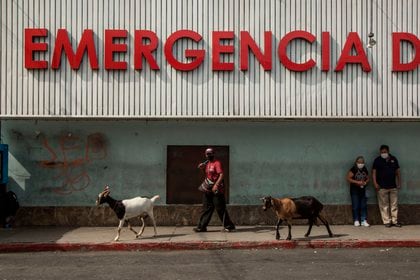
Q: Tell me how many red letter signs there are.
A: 11